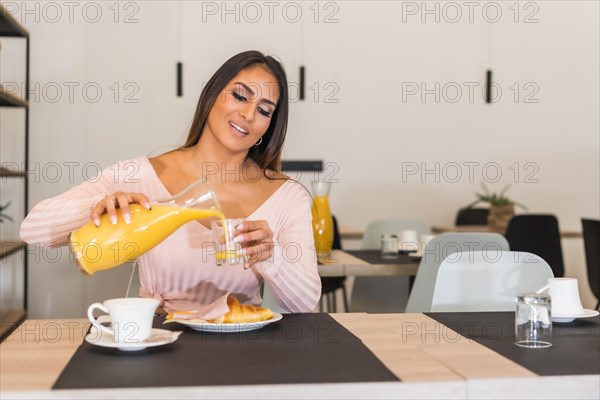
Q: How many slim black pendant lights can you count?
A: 3